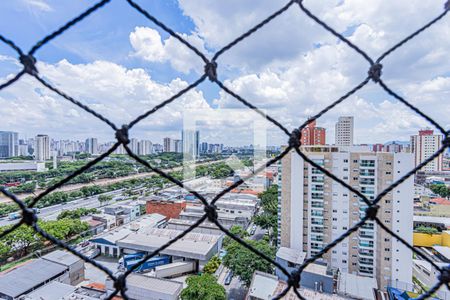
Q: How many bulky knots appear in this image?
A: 12